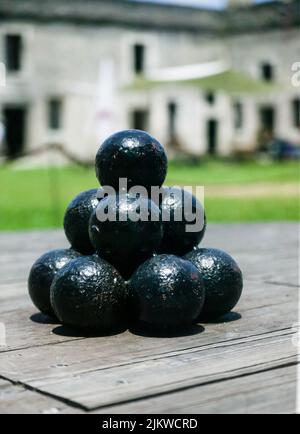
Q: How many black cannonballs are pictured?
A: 8